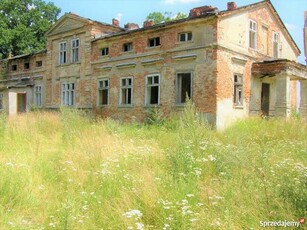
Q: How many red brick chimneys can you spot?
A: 5